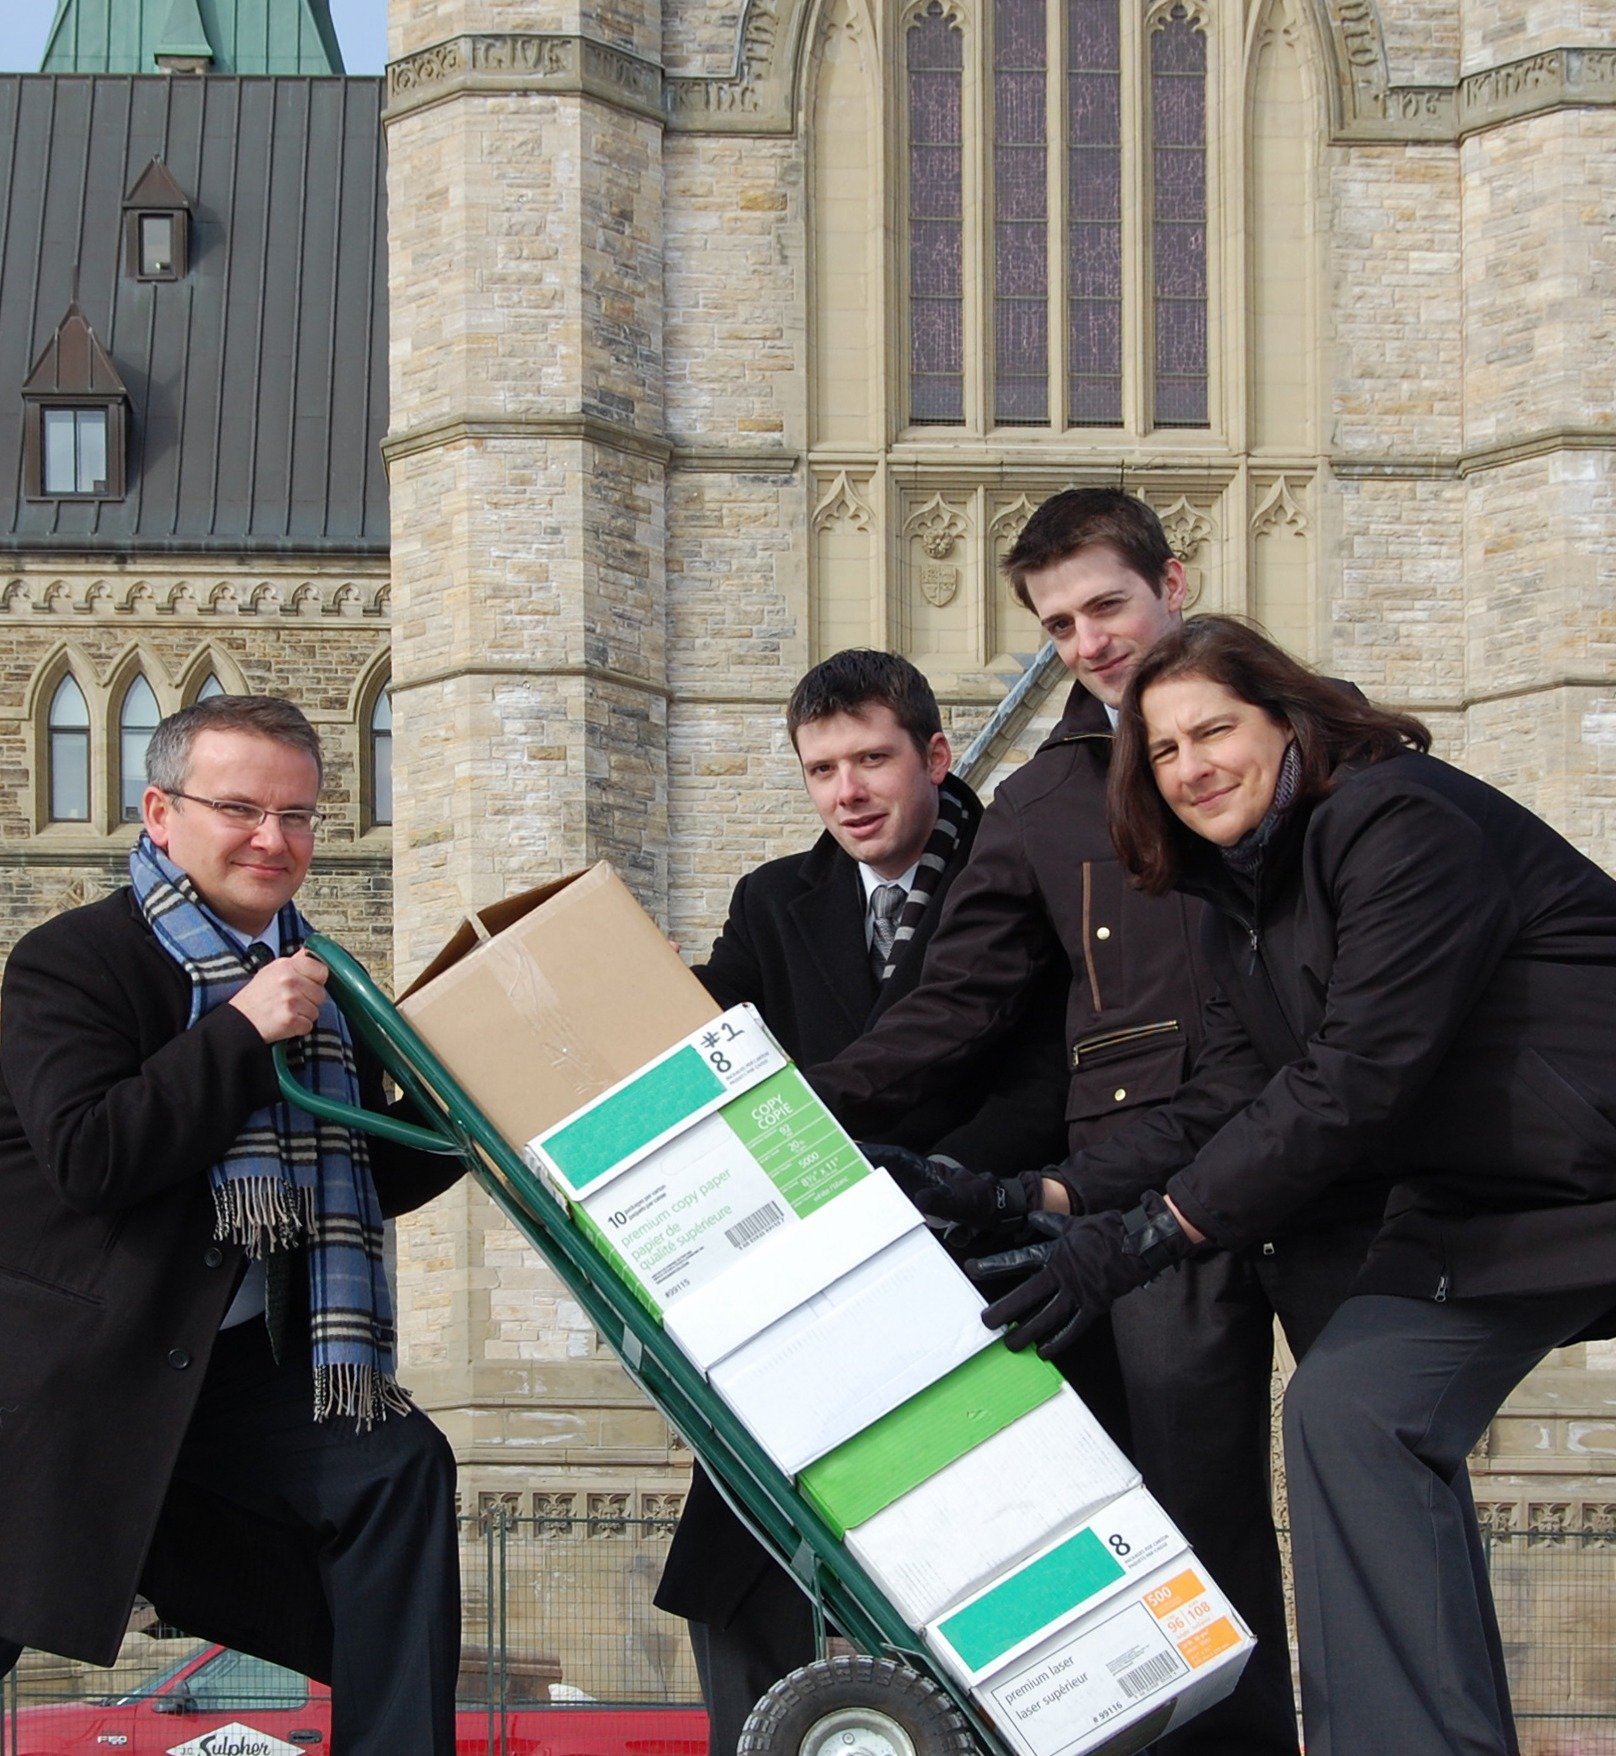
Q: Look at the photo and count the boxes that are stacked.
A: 5